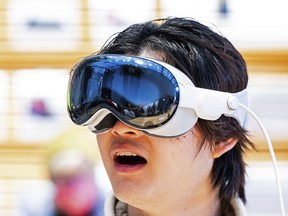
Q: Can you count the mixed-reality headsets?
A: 1